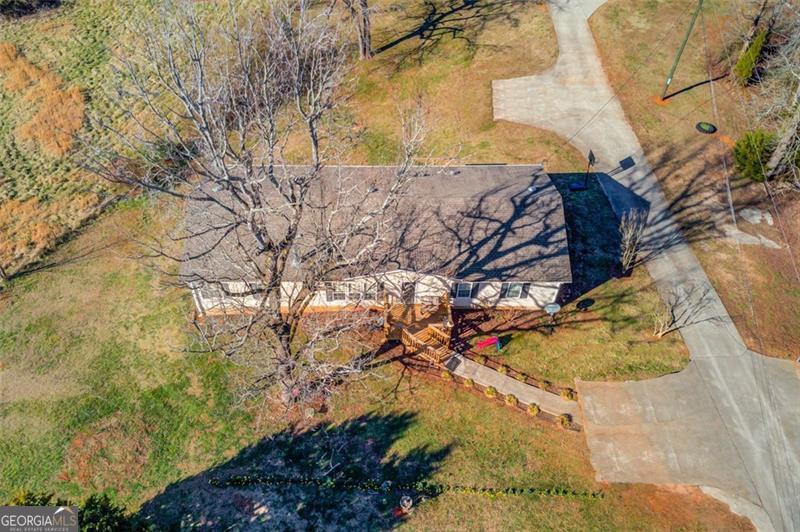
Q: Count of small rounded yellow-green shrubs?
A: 11